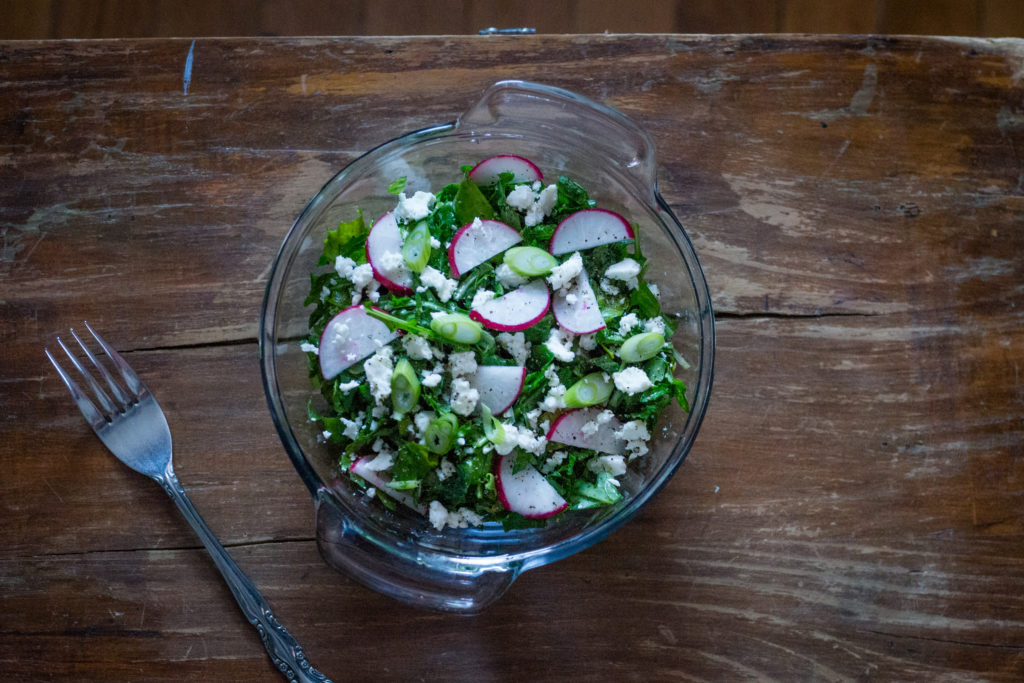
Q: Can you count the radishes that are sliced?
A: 11